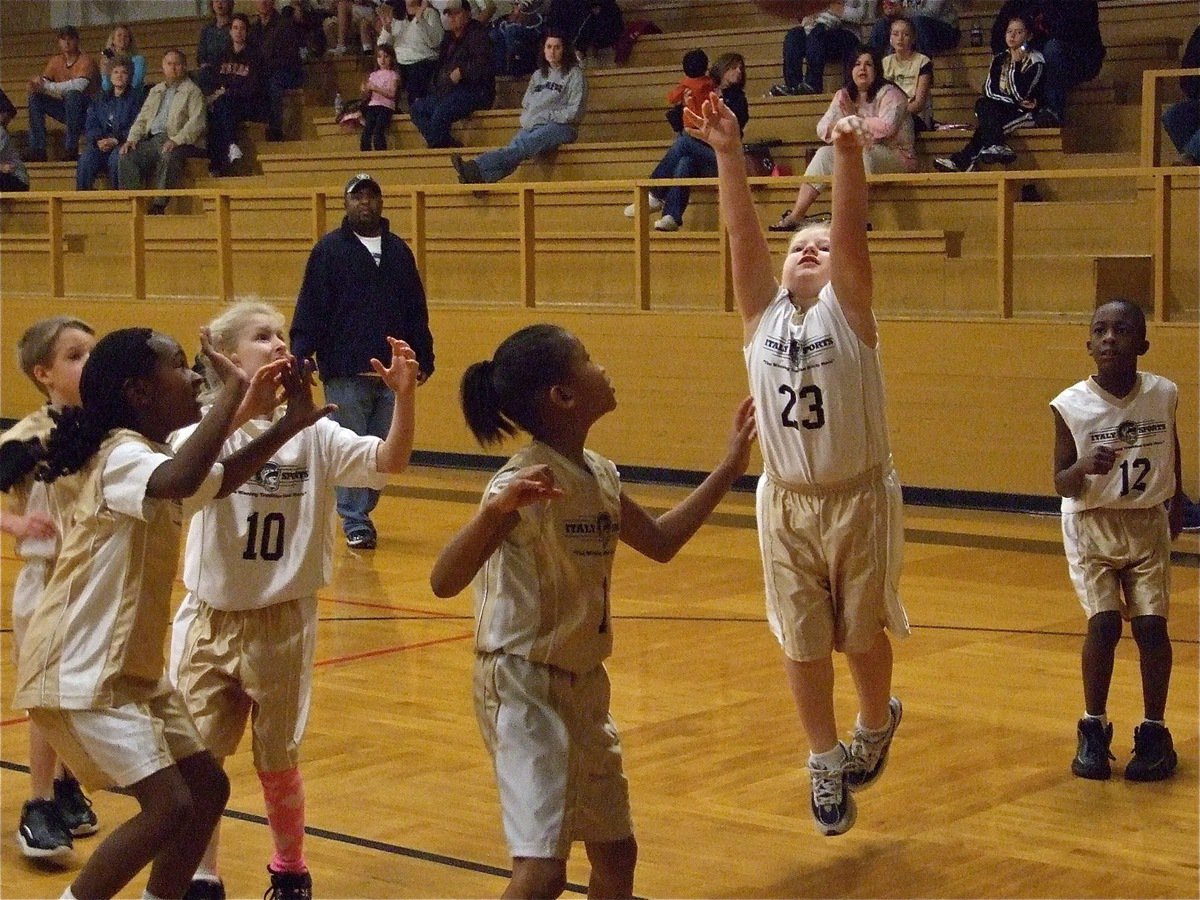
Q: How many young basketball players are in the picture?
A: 6